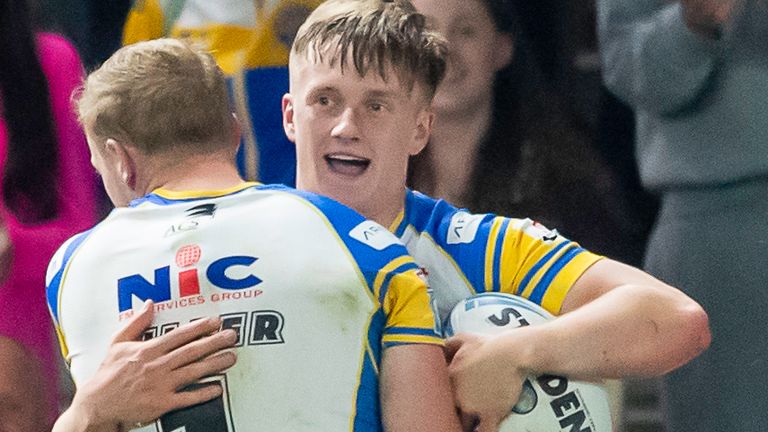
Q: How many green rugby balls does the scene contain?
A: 0